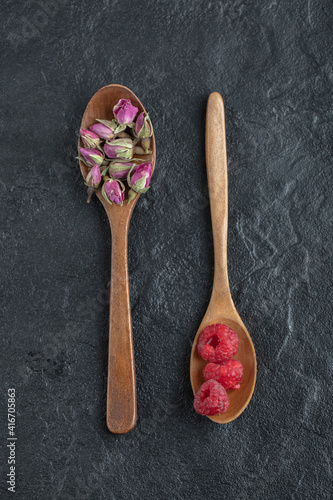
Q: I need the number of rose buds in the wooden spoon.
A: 10